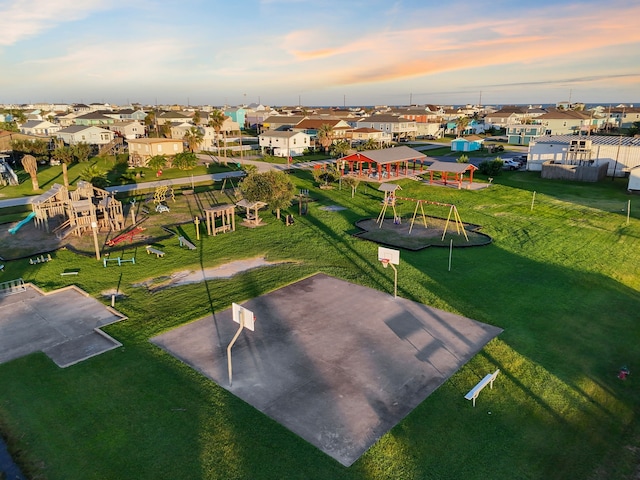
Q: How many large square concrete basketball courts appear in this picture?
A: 1